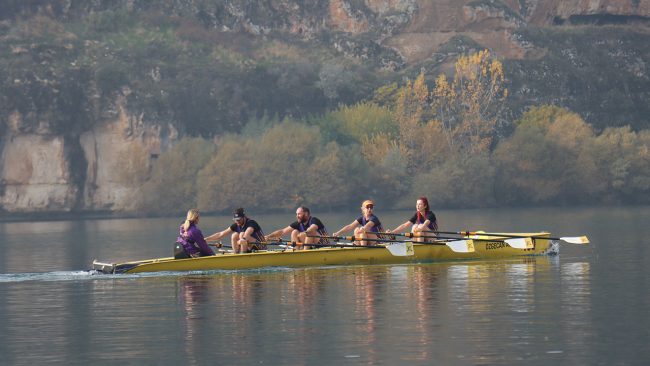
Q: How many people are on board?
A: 5